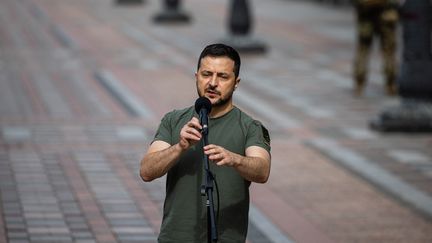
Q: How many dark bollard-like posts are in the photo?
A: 4